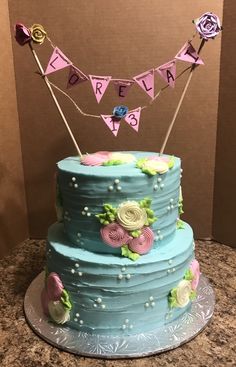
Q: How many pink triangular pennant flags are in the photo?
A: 9